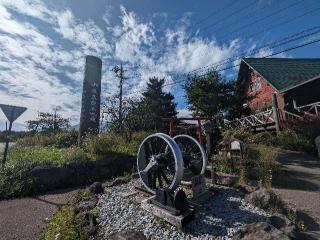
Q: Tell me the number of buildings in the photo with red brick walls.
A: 1